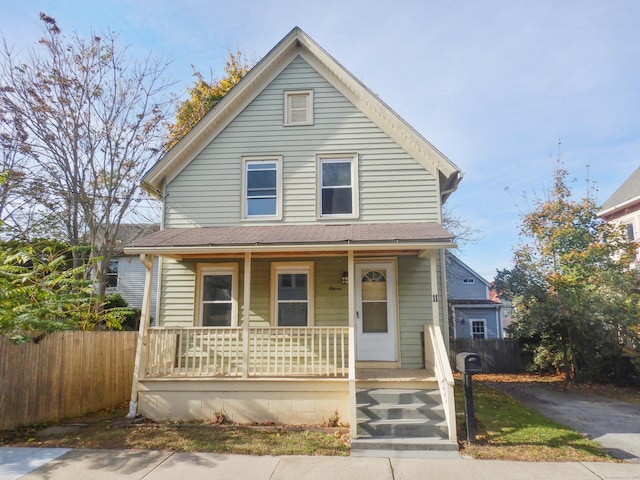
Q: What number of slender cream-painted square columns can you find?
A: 4